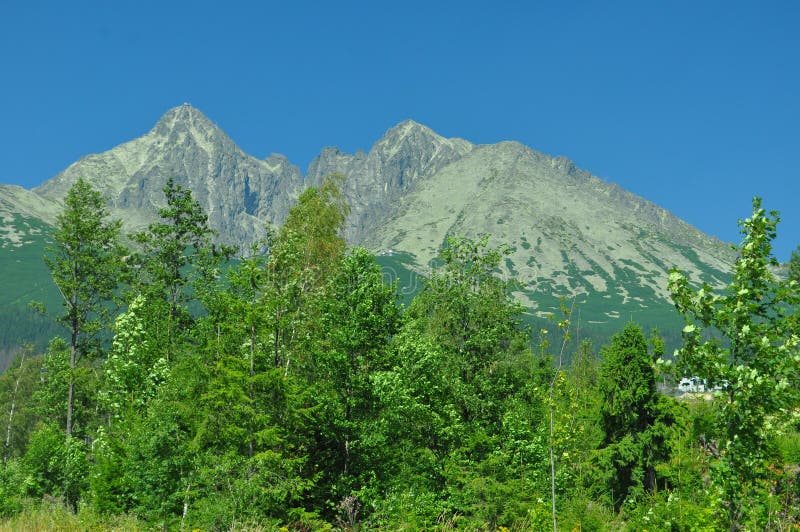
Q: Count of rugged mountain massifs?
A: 2